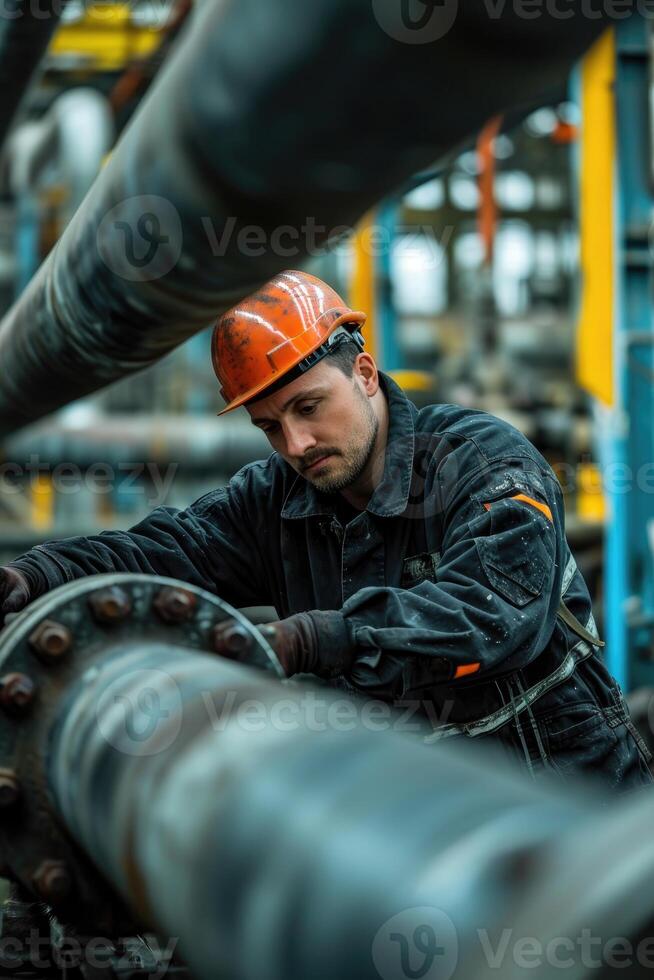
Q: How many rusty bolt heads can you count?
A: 7